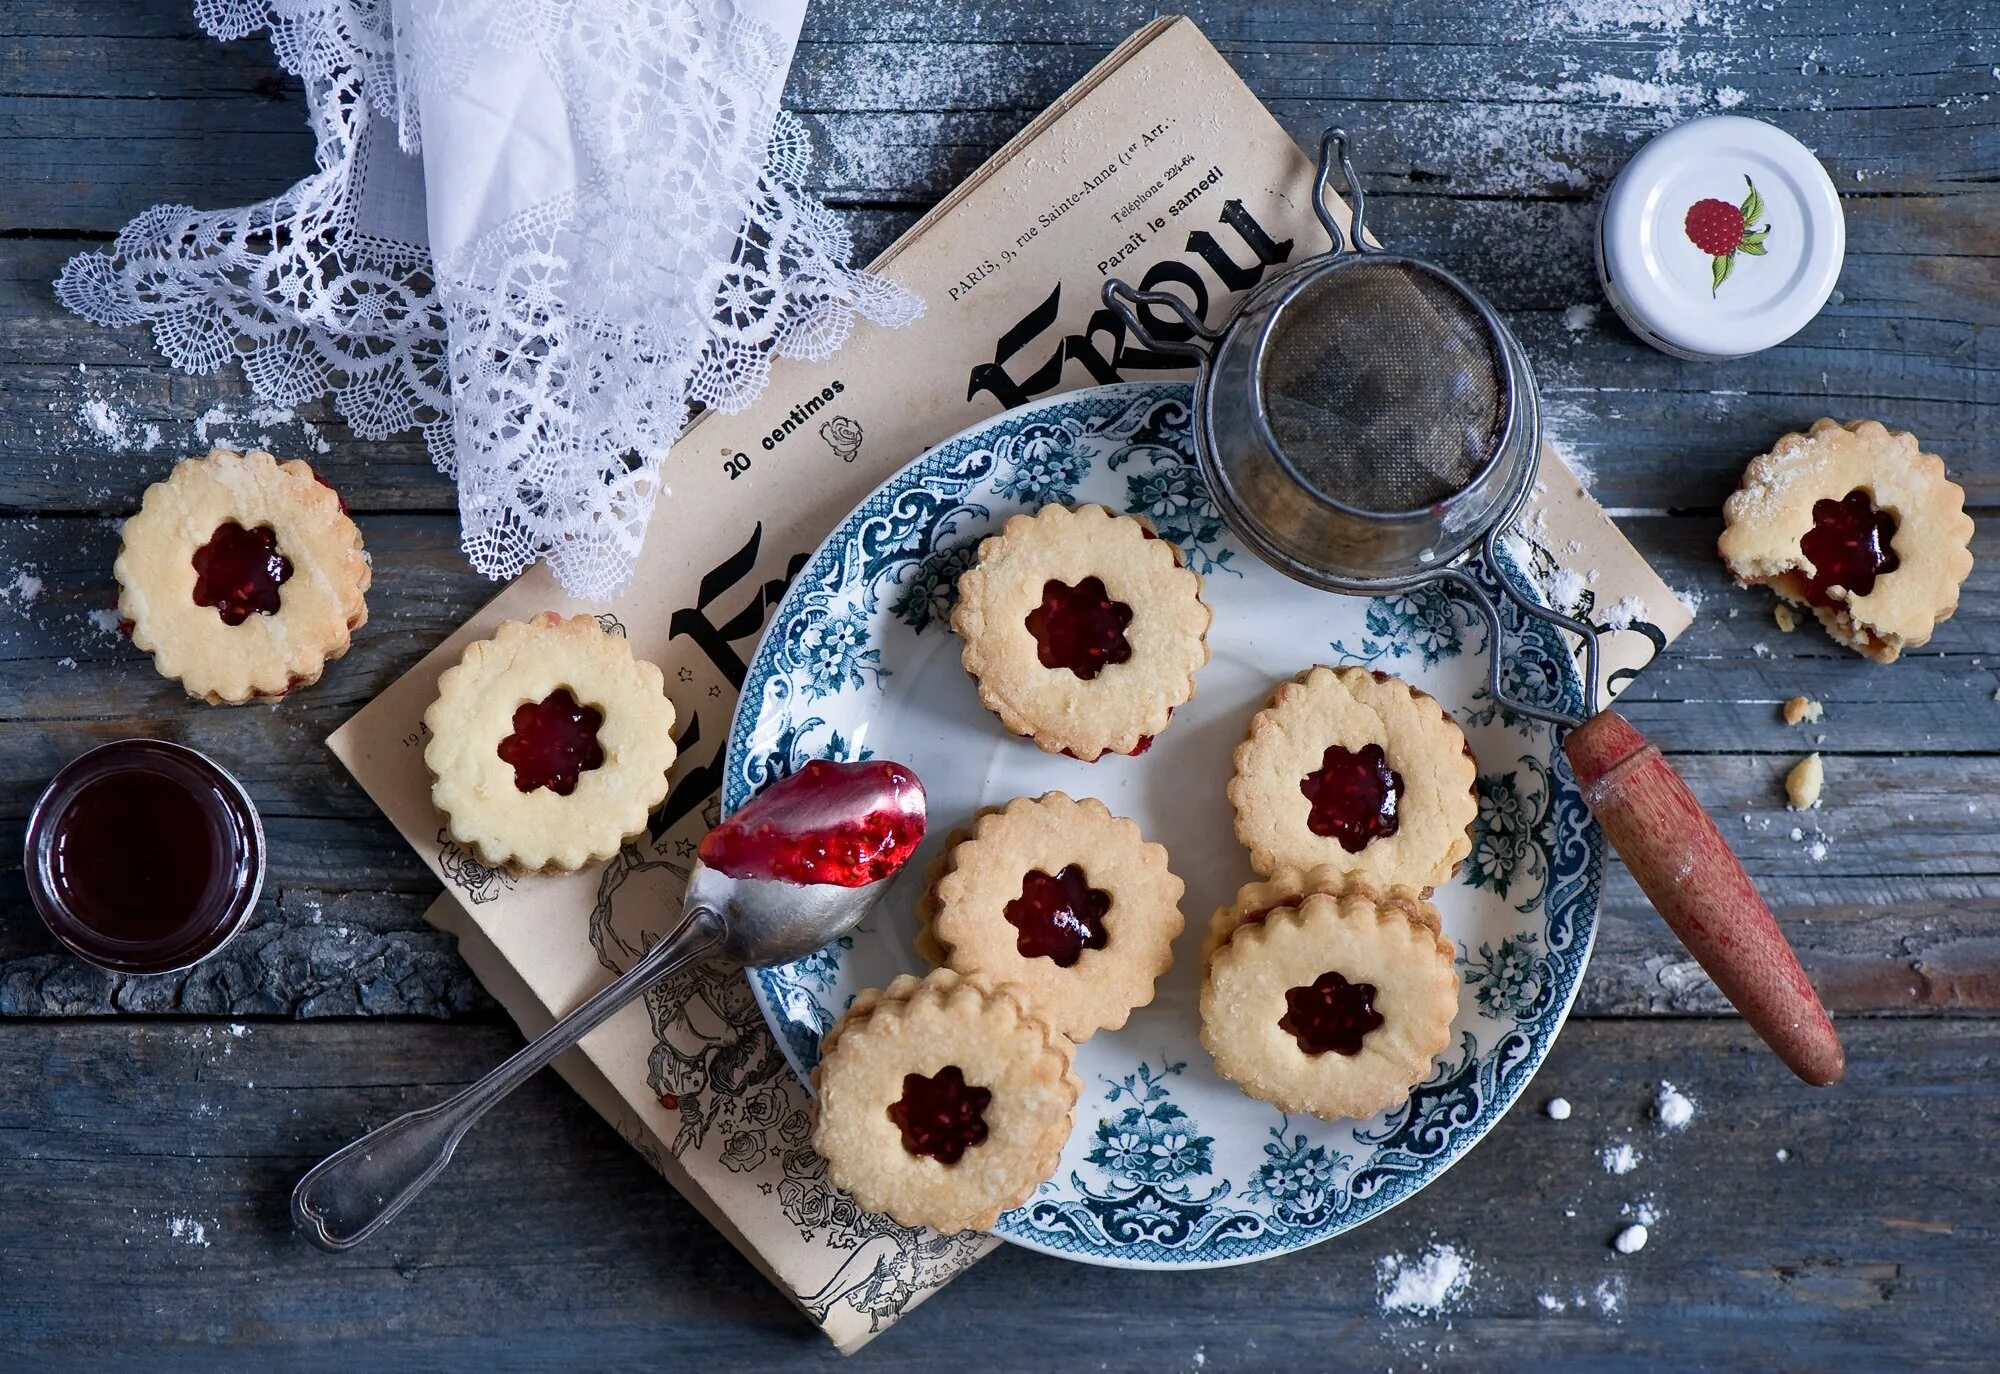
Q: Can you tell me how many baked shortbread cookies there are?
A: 8